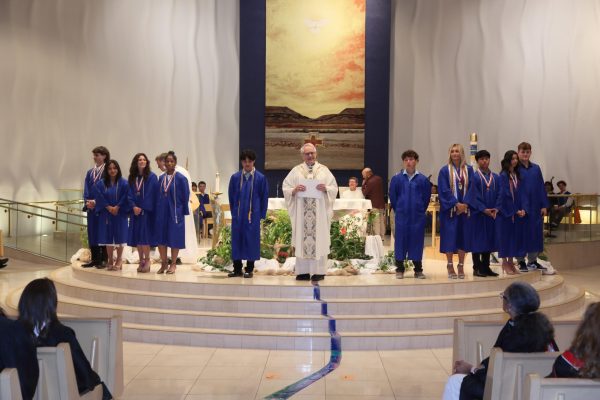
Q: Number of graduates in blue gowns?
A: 10